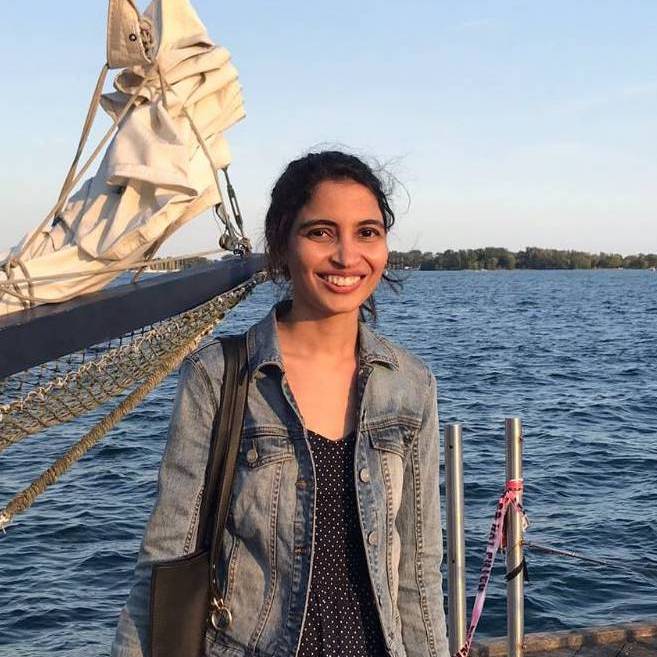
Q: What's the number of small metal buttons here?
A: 3